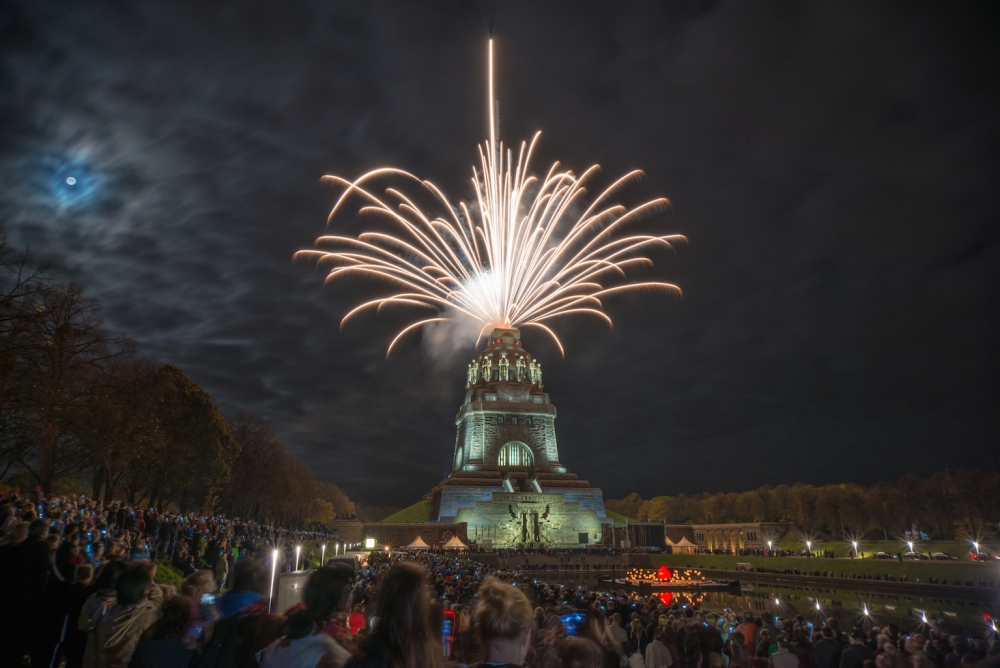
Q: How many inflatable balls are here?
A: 0